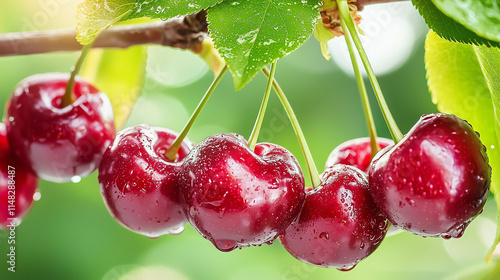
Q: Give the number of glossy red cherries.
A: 7